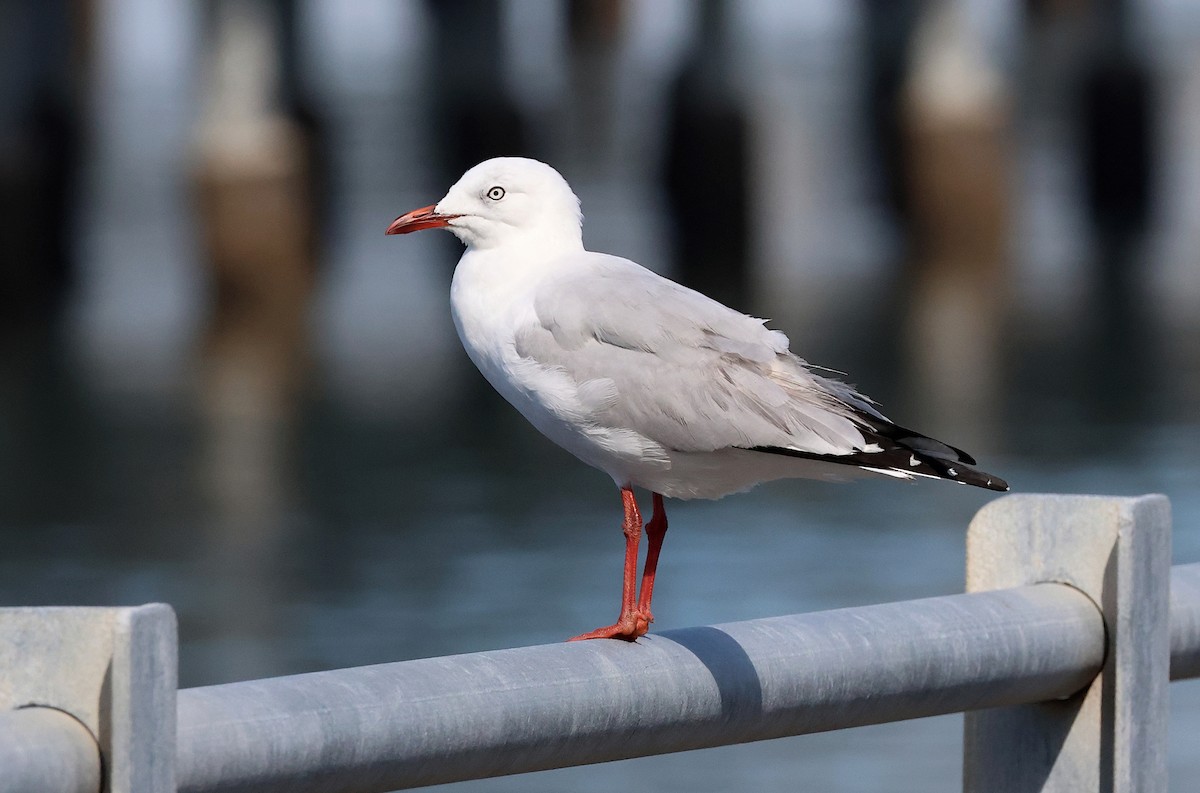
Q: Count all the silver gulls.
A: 1